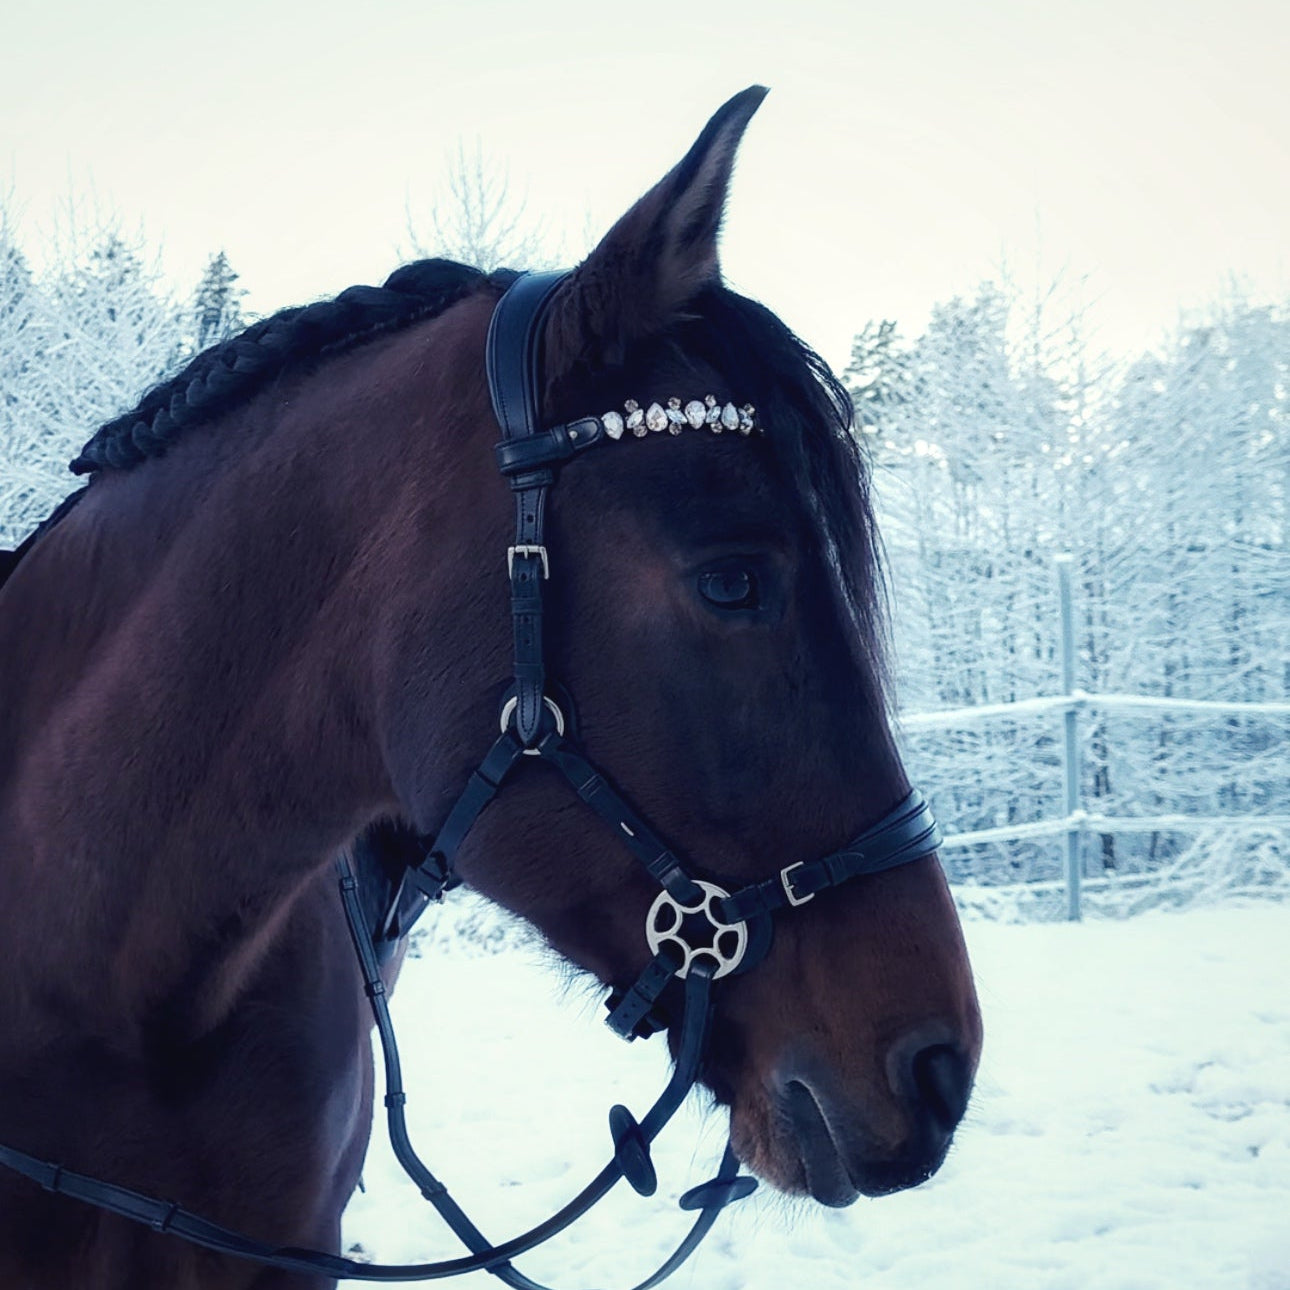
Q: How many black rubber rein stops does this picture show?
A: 2